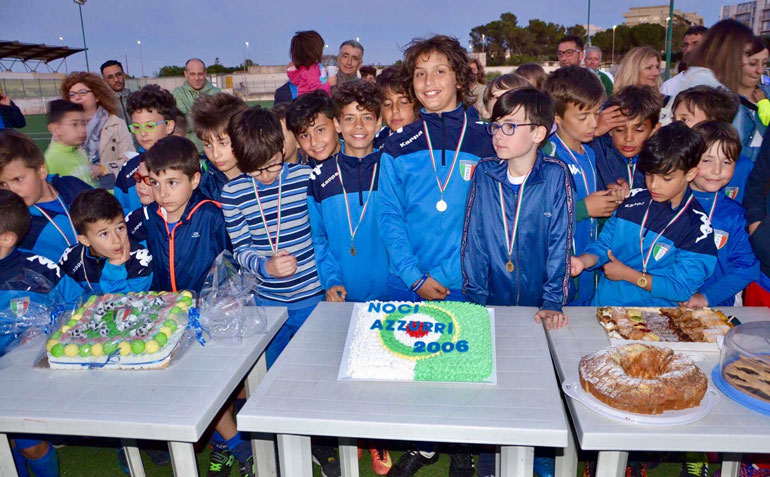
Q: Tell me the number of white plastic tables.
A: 3